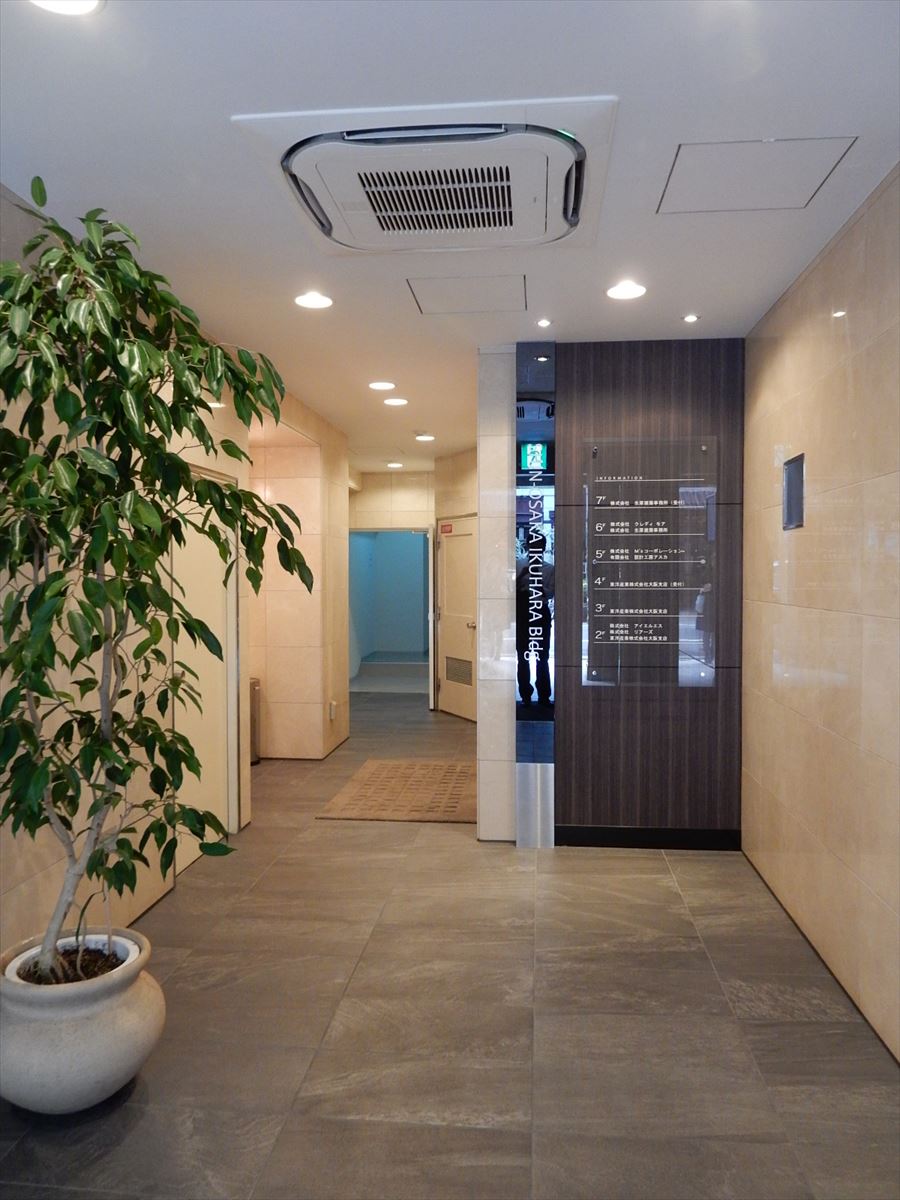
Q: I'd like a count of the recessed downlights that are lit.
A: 9